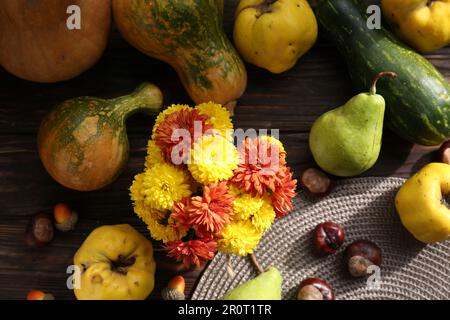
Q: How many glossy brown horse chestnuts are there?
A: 6